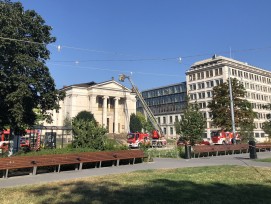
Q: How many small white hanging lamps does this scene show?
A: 4